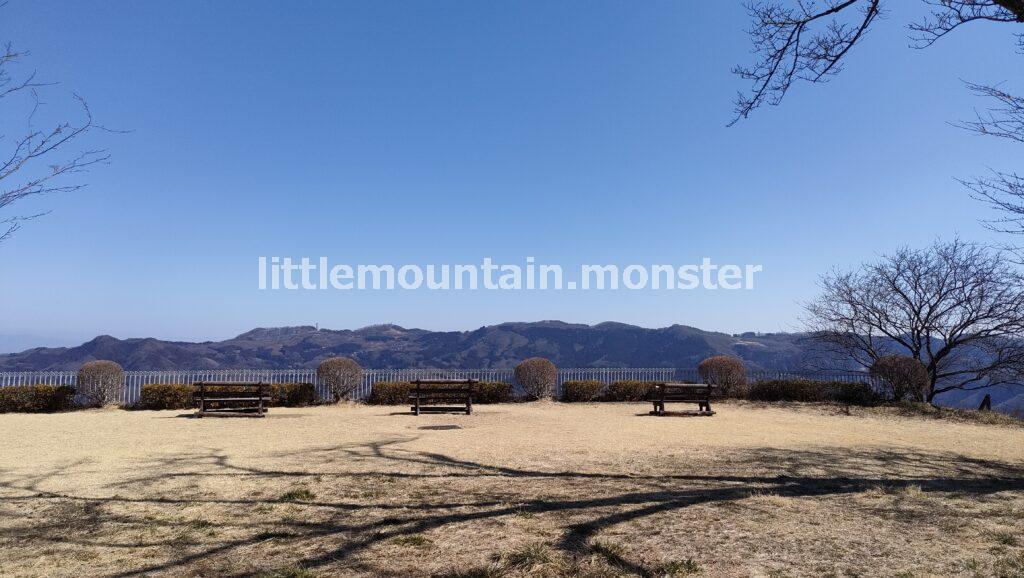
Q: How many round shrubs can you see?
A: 5